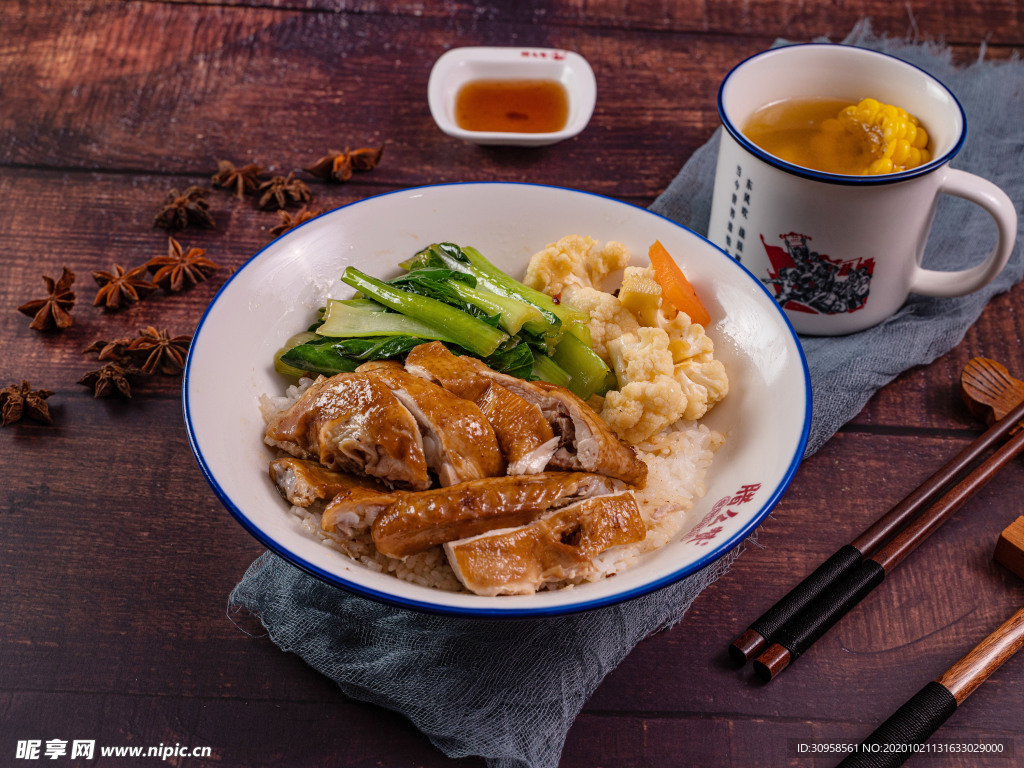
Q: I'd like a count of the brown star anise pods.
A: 12